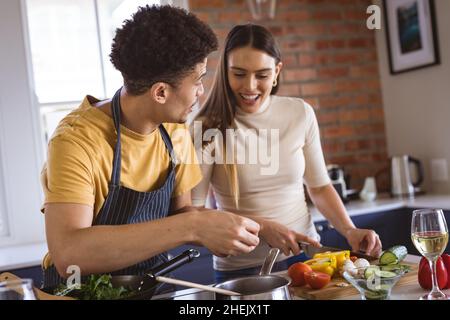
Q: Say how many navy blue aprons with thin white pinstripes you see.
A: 1